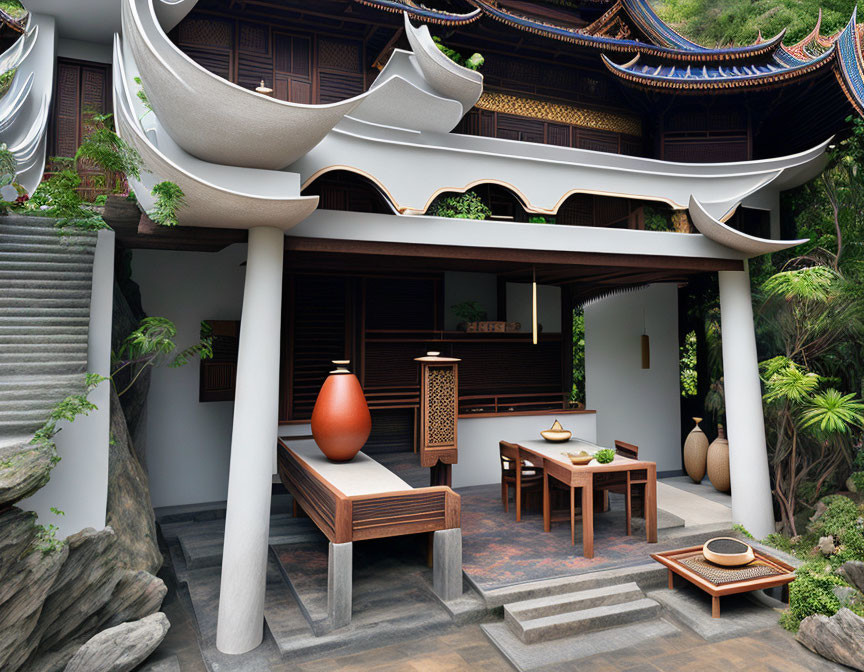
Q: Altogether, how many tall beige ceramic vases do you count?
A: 2